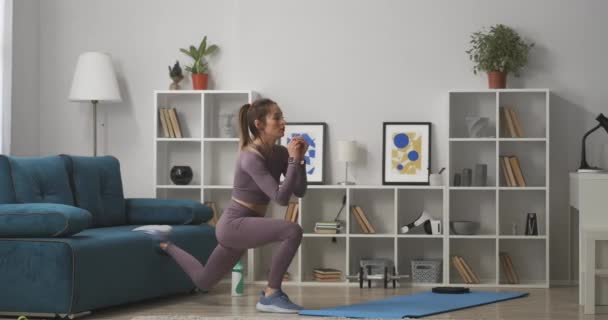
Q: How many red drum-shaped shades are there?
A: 0